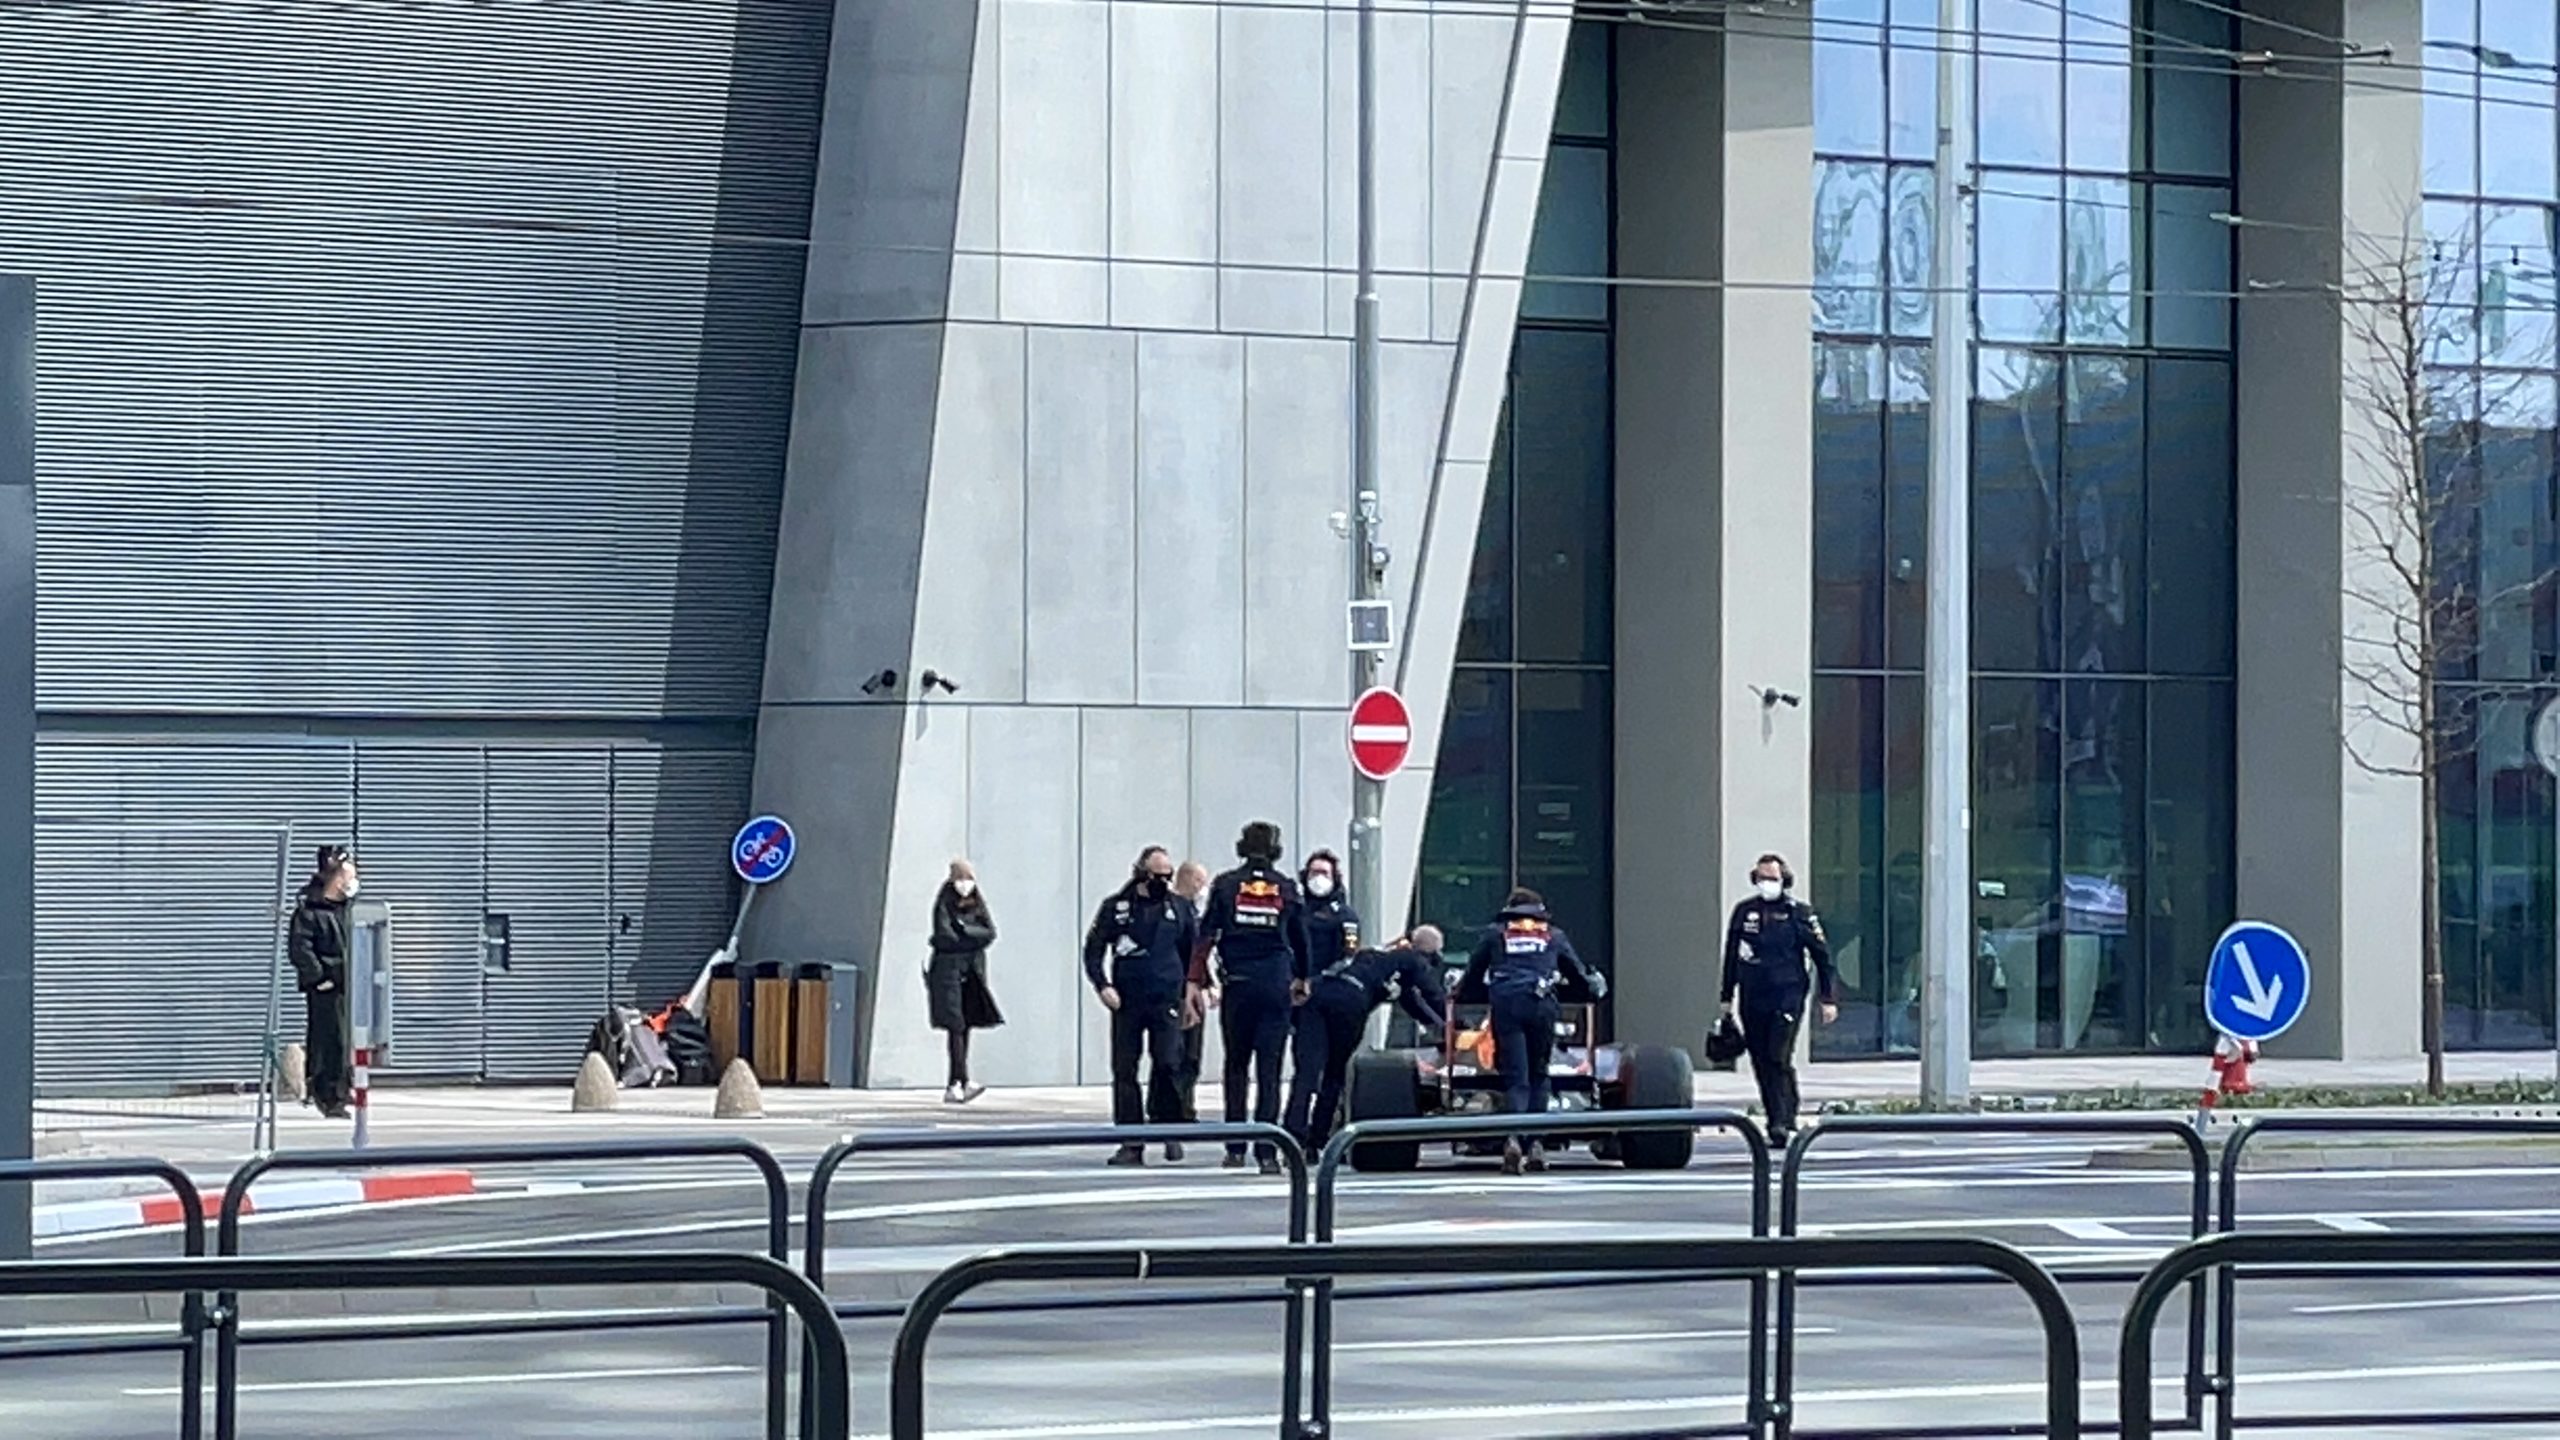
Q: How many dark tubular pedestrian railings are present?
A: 9